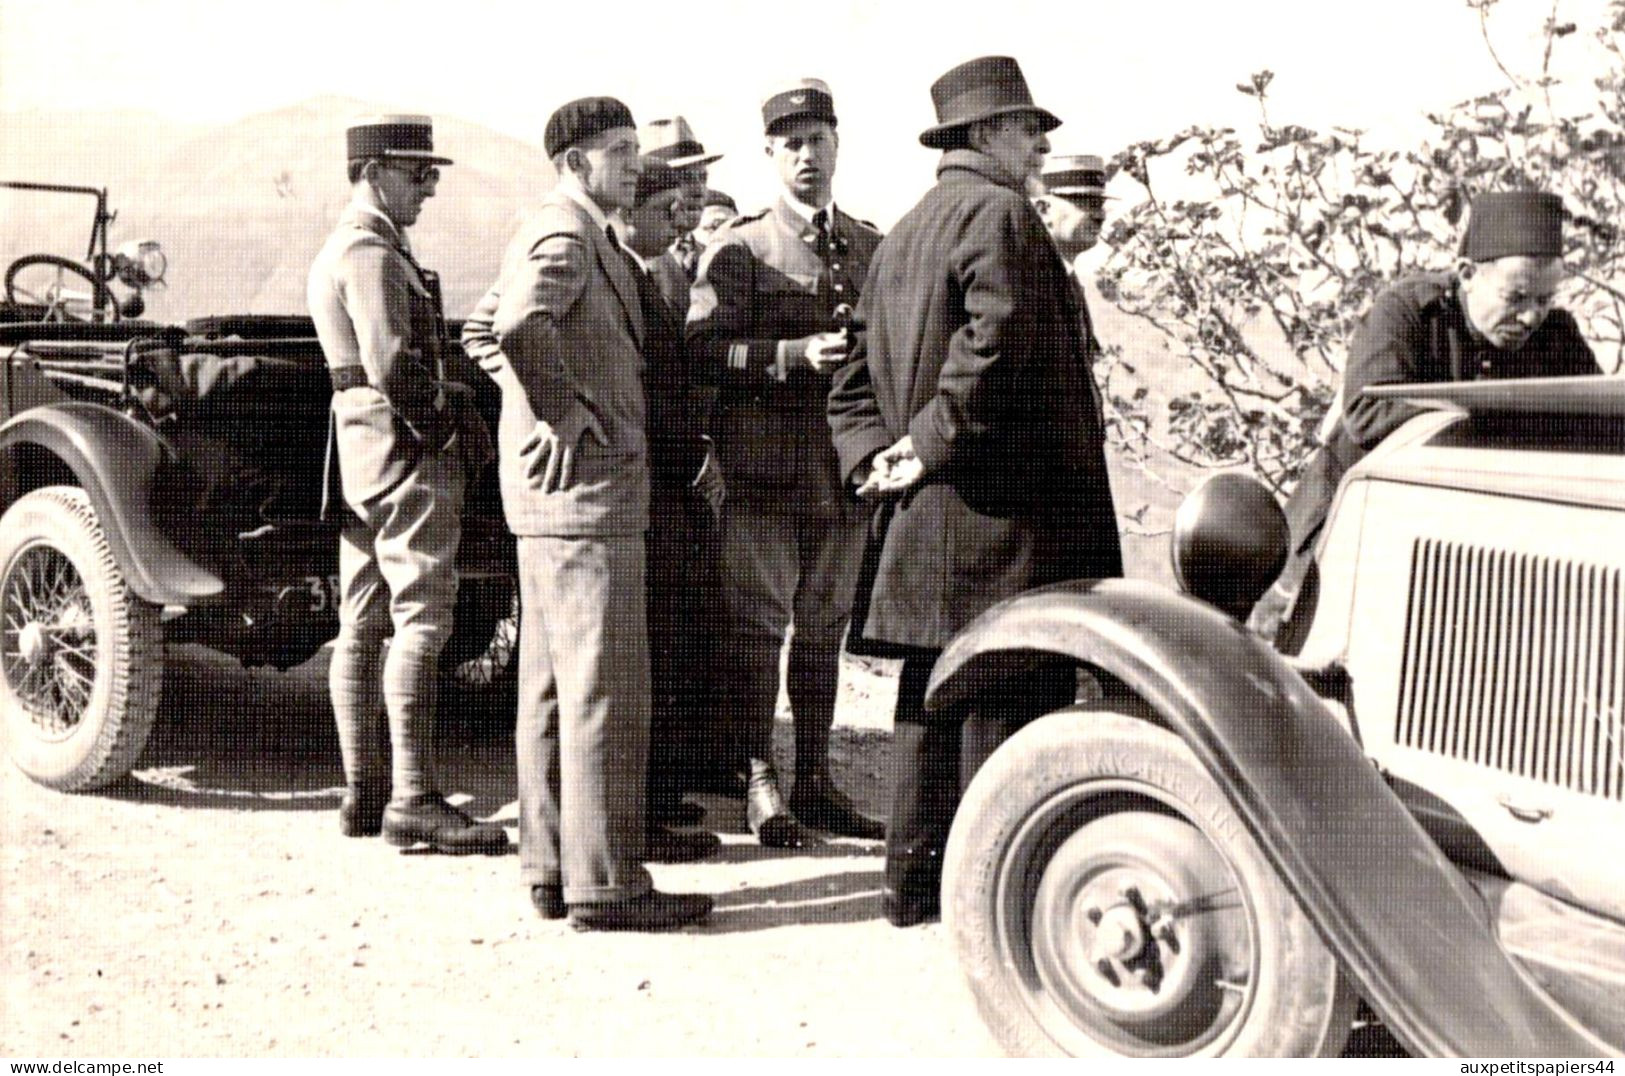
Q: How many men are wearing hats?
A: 9